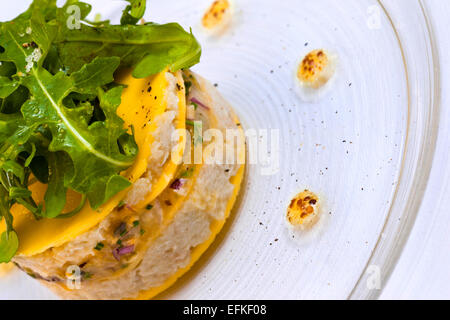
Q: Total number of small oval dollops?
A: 3